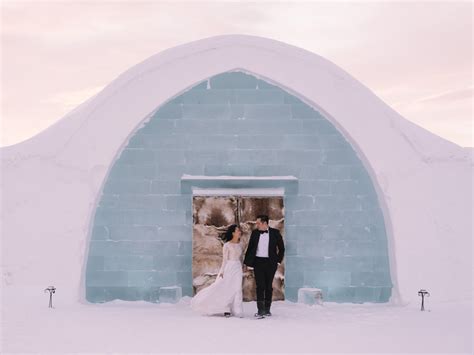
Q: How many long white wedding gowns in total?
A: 1